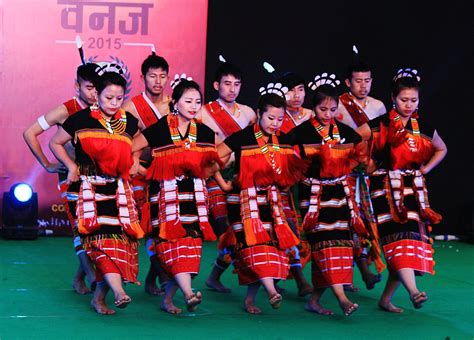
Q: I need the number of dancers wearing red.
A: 10